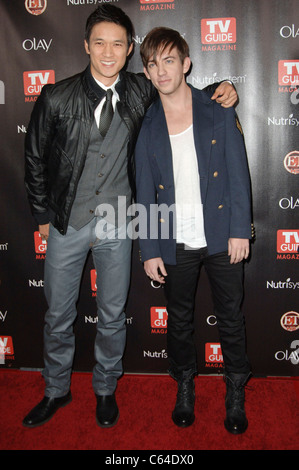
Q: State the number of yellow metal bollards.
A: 0